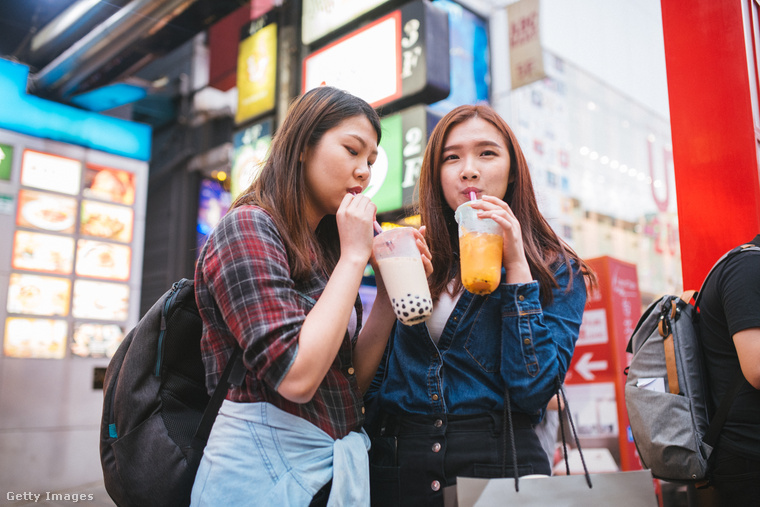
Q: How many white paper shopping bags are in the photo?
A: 1